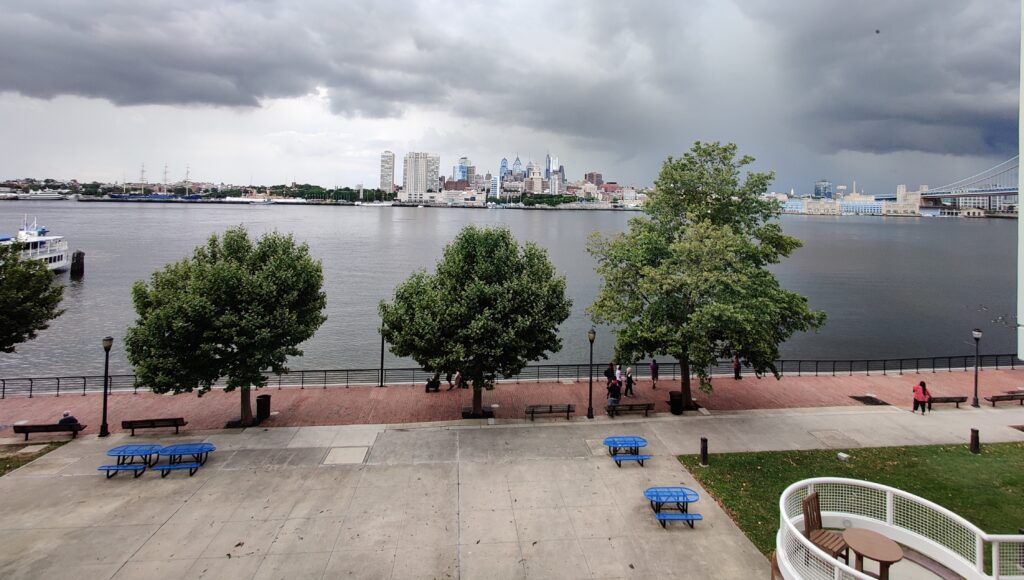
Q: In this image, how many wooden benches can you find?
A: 6